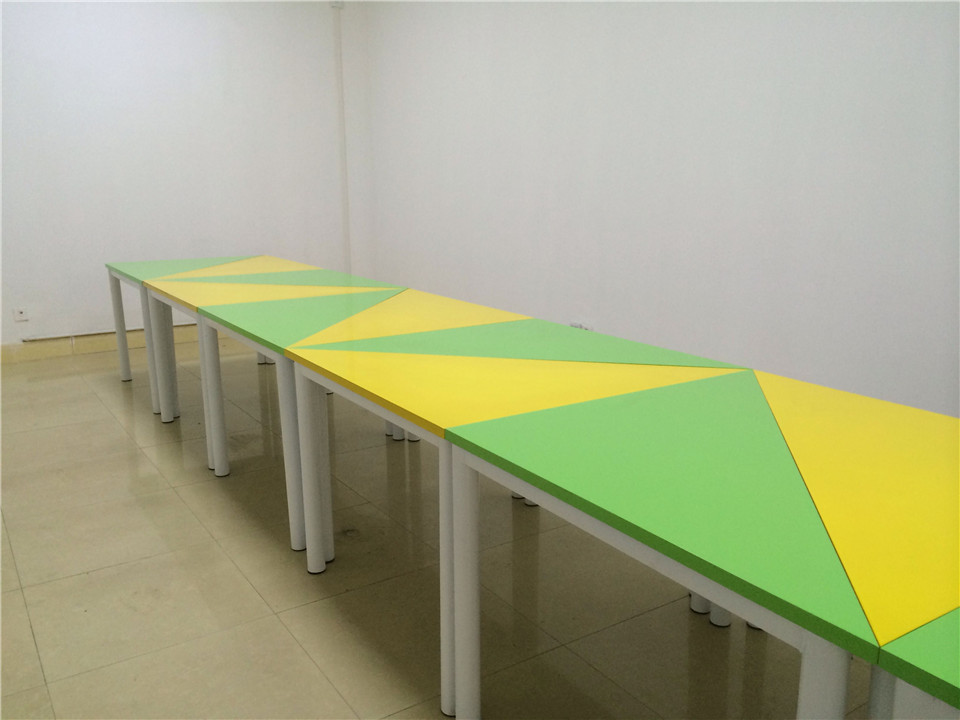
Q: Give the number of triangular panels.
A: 11